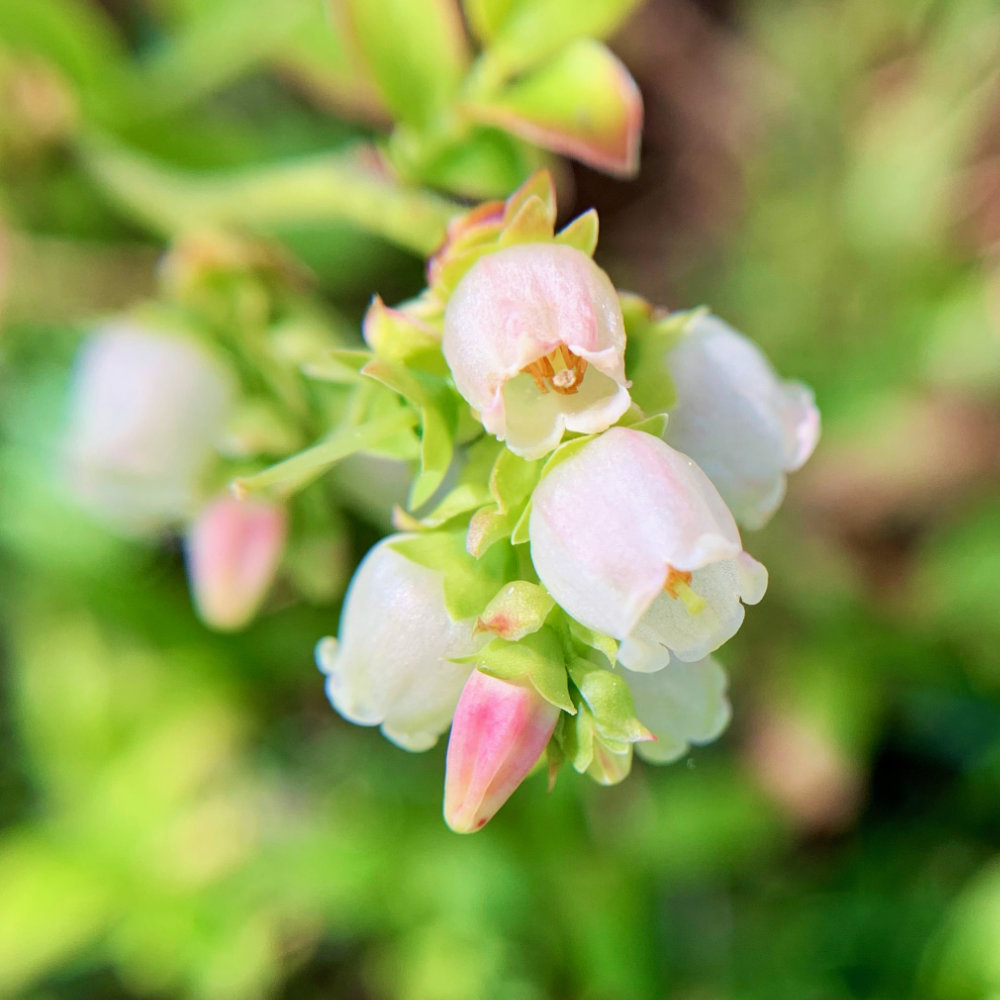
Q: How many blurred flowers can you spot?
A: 2